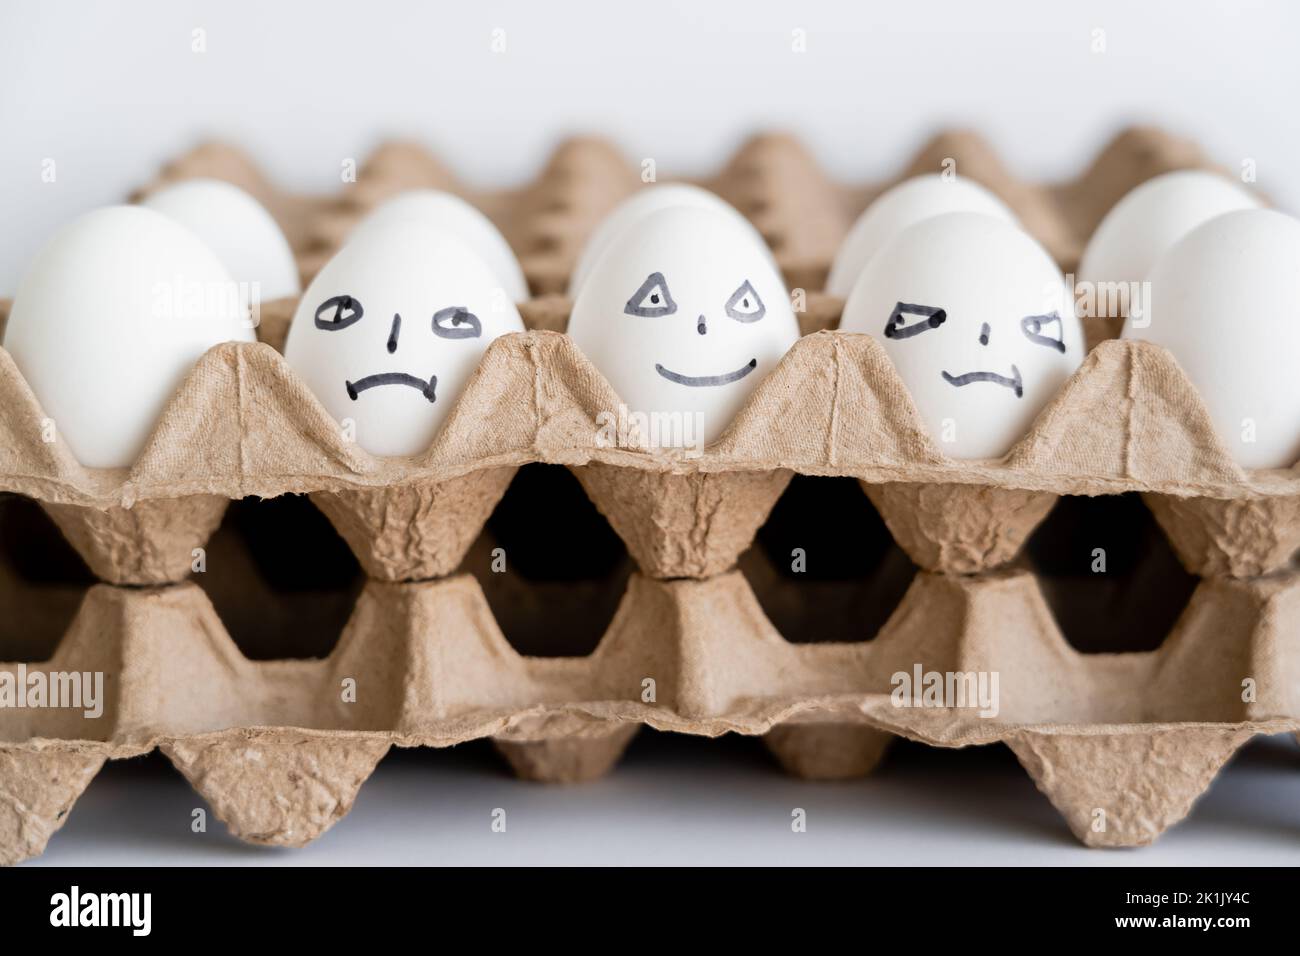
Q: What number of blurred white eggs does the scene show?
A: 5